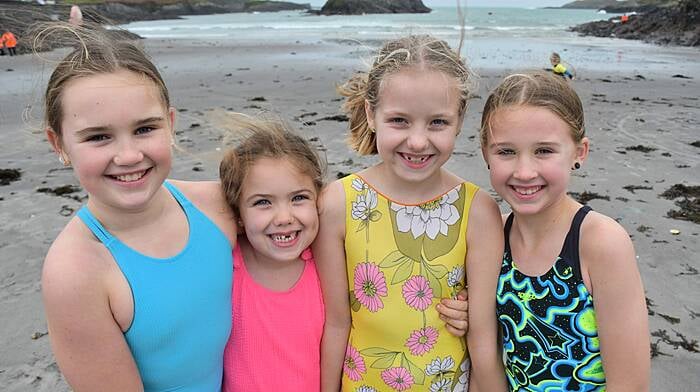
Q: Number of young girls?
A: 4